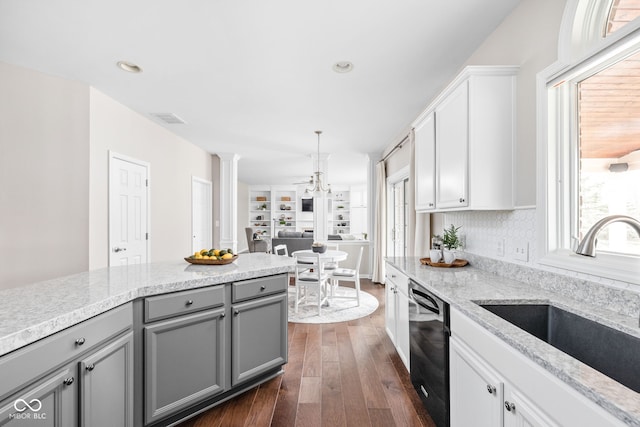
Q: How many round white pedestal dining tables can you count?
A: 1